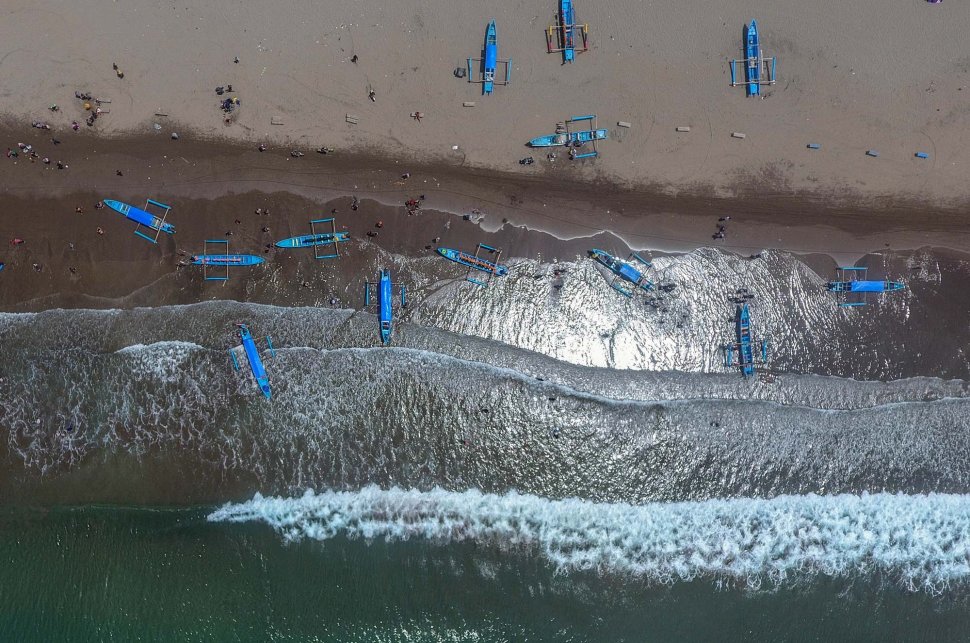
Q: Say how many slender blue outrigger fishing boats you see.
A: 13